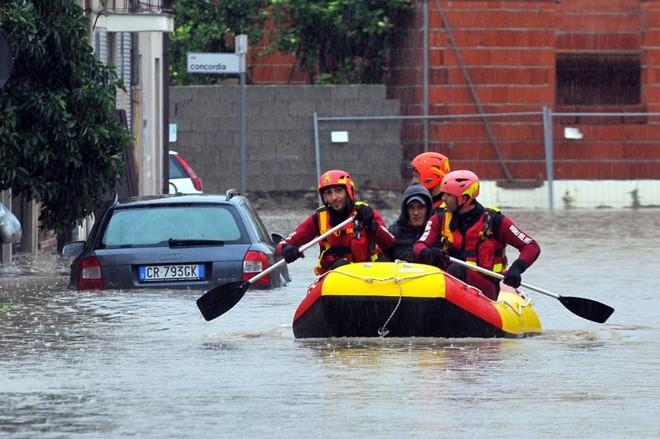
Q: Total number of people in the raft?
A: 4